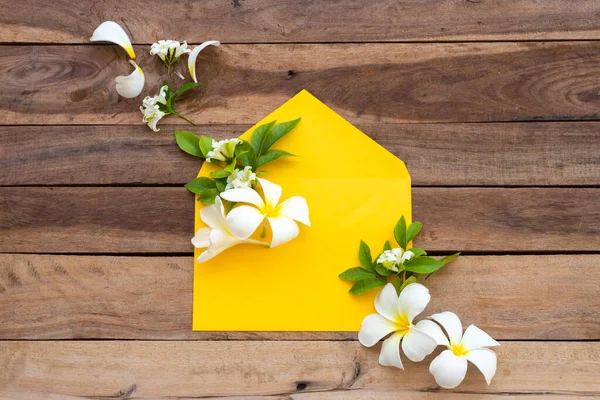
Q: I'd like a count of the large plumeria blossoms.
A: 4